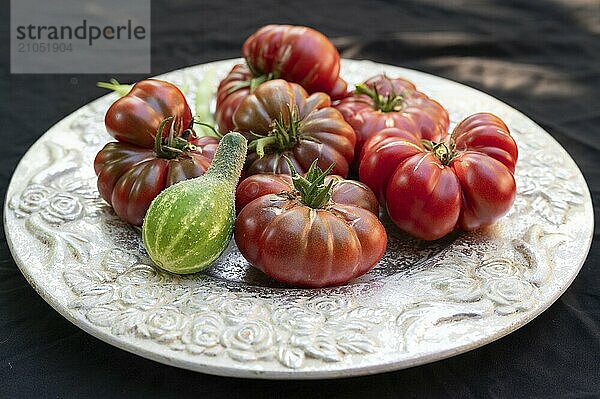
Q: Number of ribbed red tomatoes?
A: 6